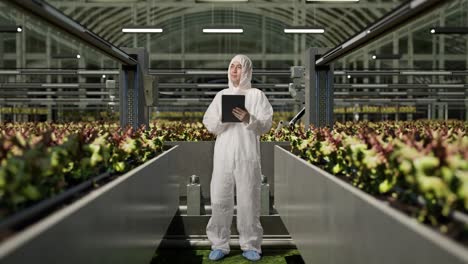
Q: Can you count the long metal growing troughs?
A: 2